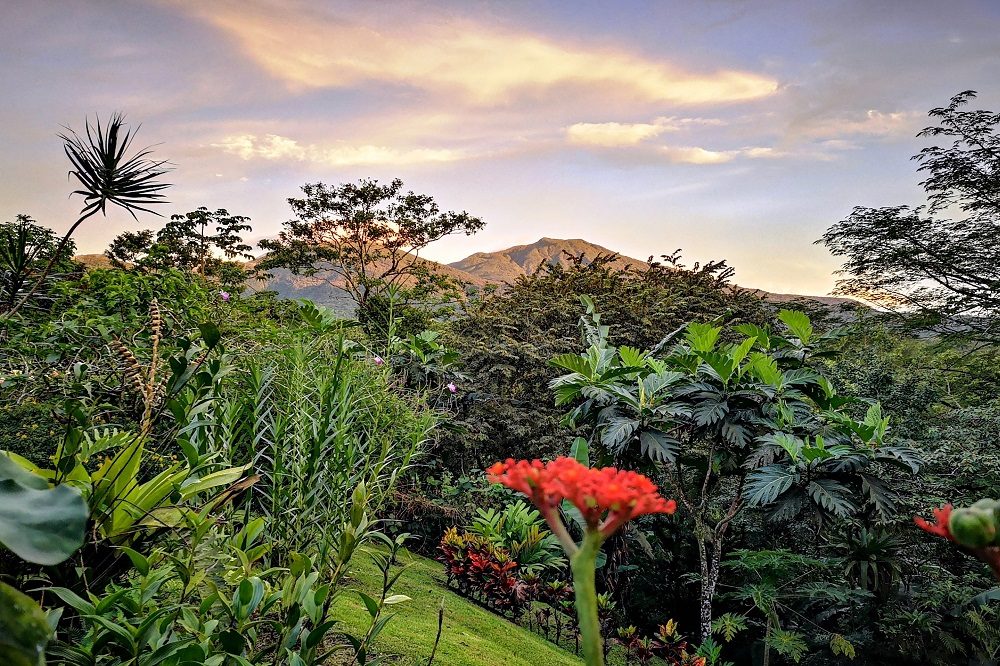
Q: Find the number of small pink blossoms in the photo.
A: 3